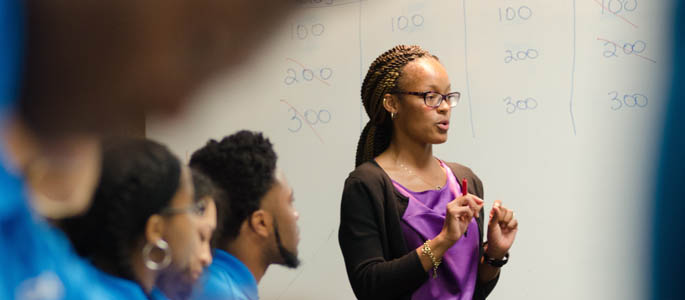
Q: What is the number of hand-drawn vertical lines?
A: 3